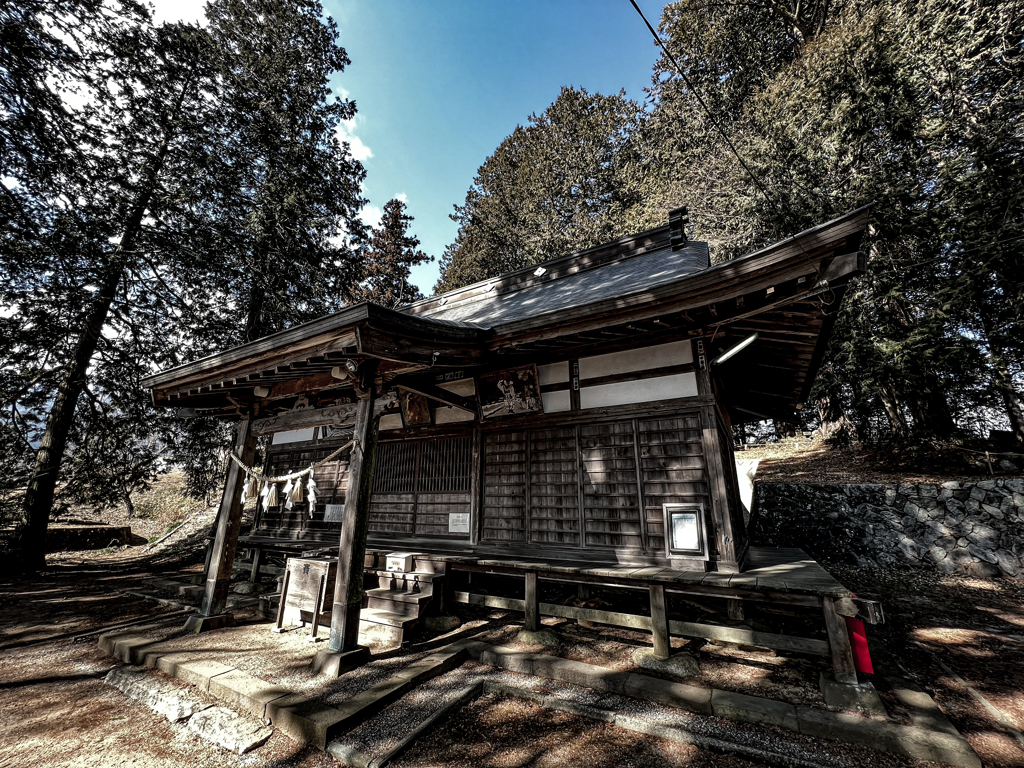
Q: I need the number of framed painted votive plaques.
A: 2